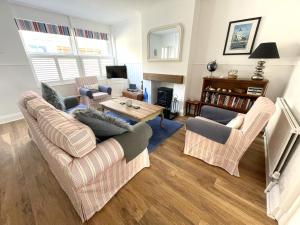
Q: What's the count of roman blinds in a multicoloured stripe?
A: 2